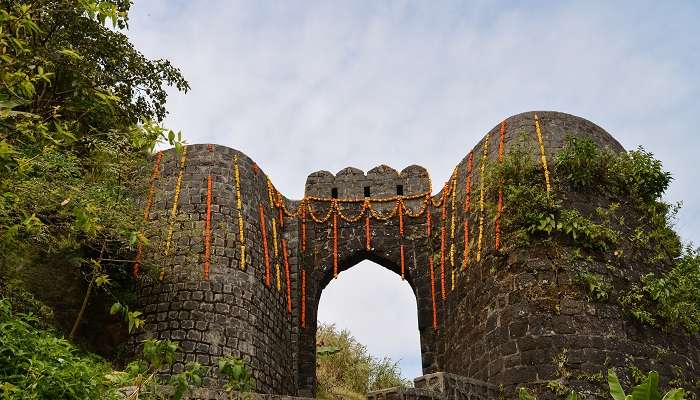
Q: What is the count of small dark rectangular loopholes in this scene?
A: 3